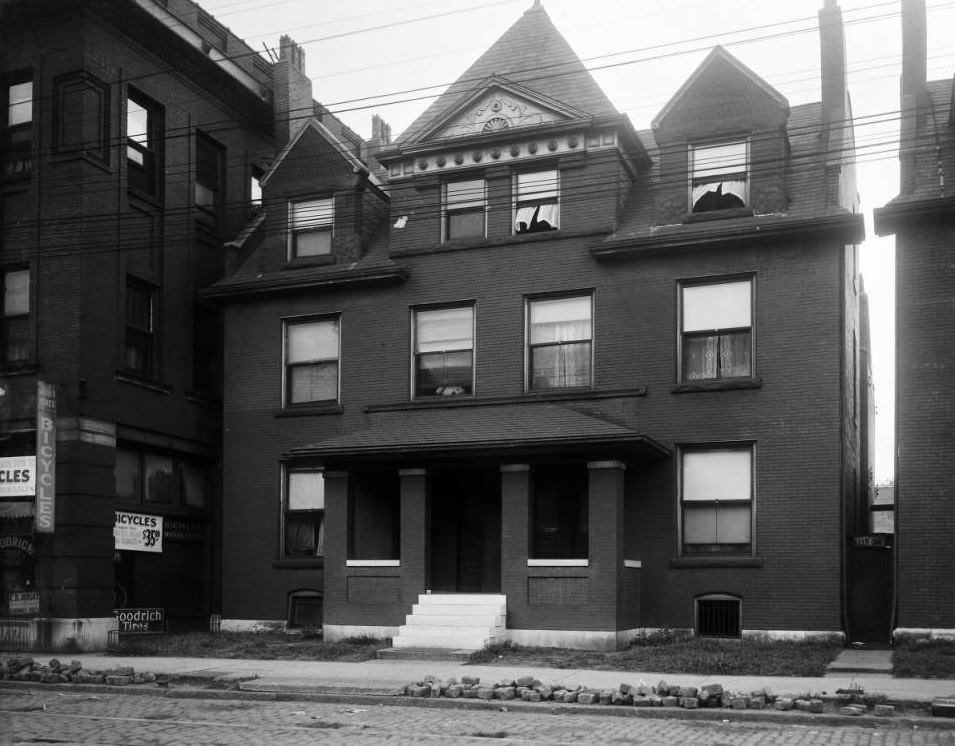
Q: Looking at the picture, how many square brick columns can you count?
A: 4